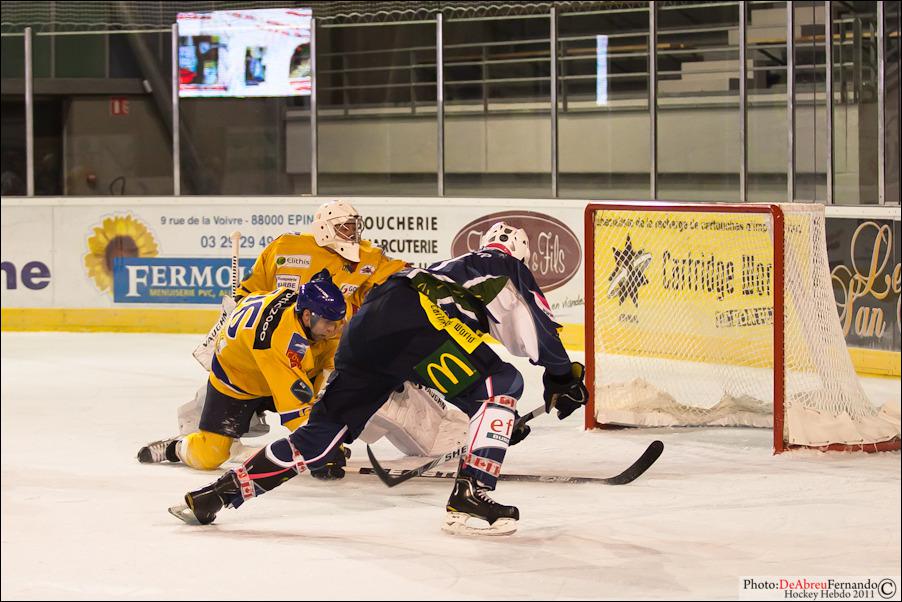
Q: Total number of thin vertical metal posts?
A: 10